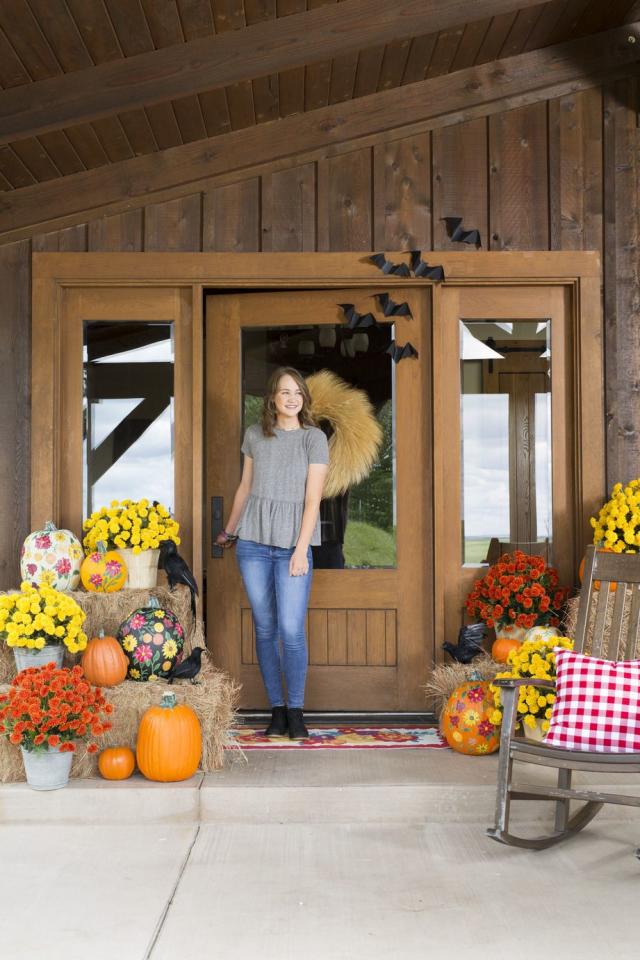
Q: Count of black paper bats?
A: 6